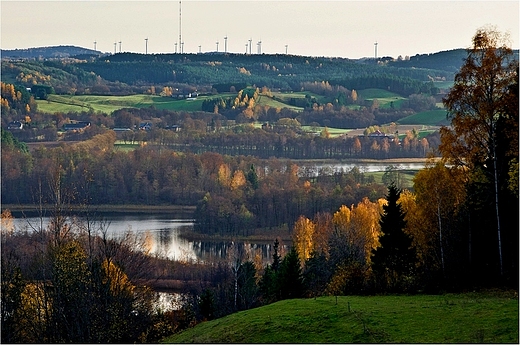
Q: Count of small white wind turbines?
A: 15